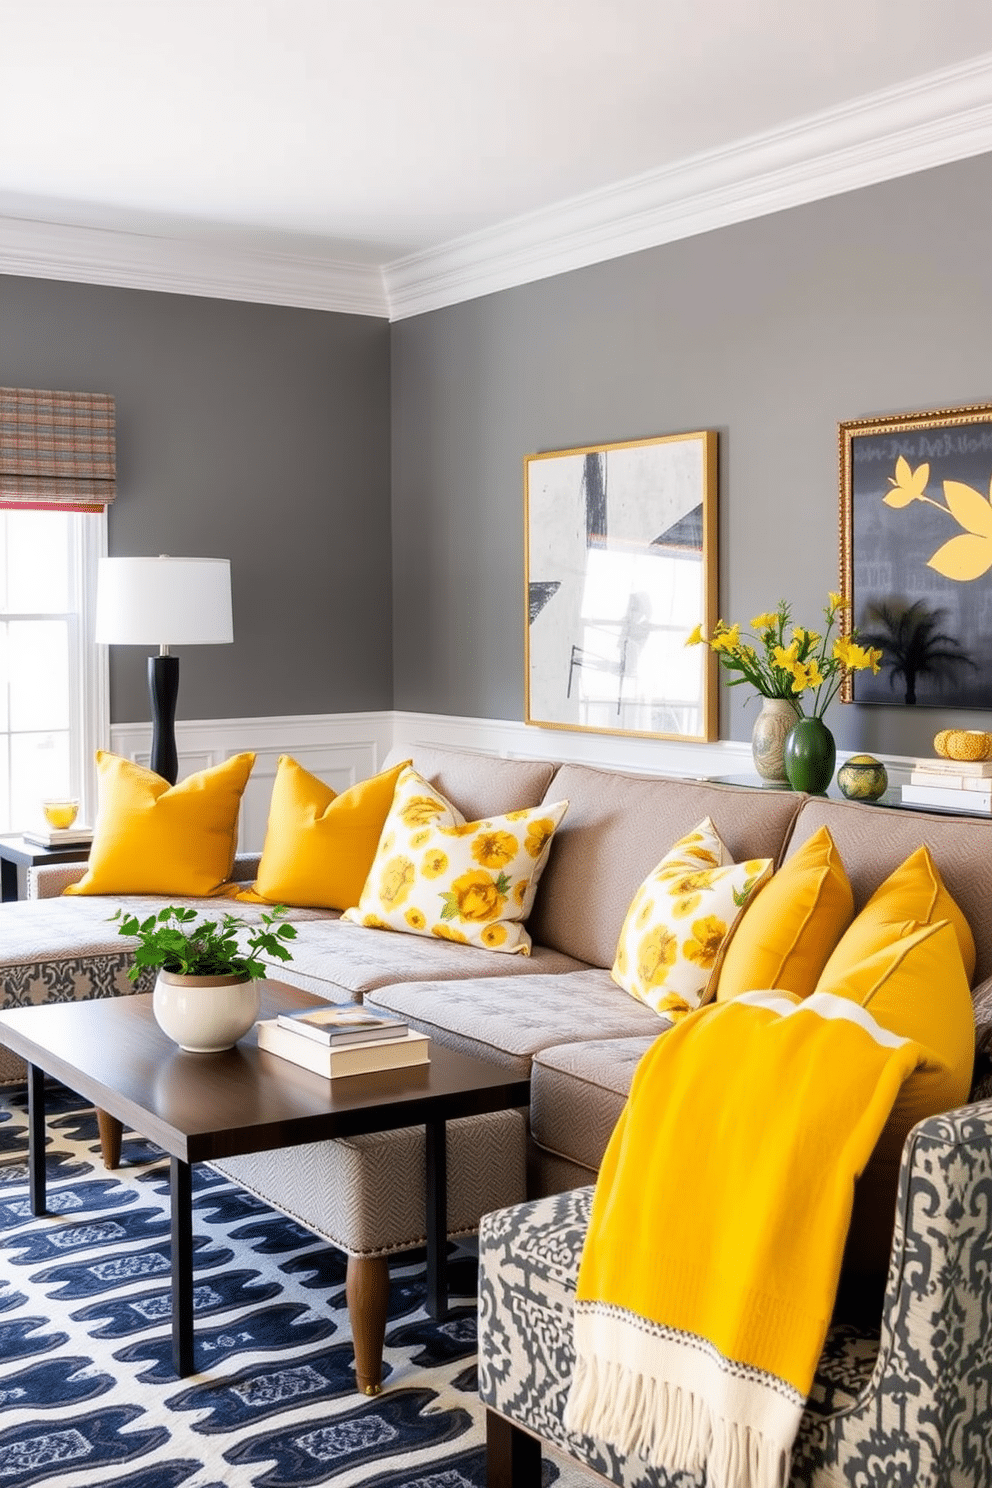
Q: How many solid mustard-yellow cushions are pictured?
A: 5